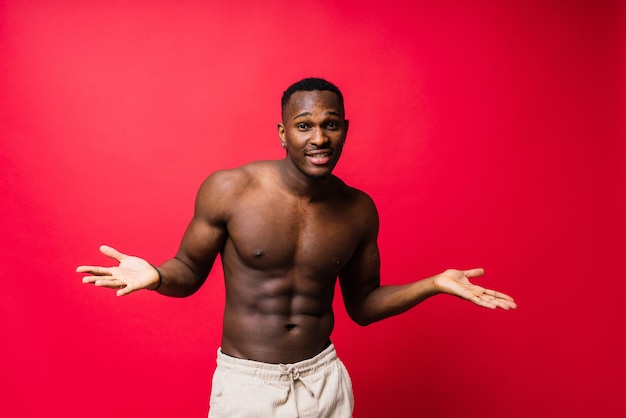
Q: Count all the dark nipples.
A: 2